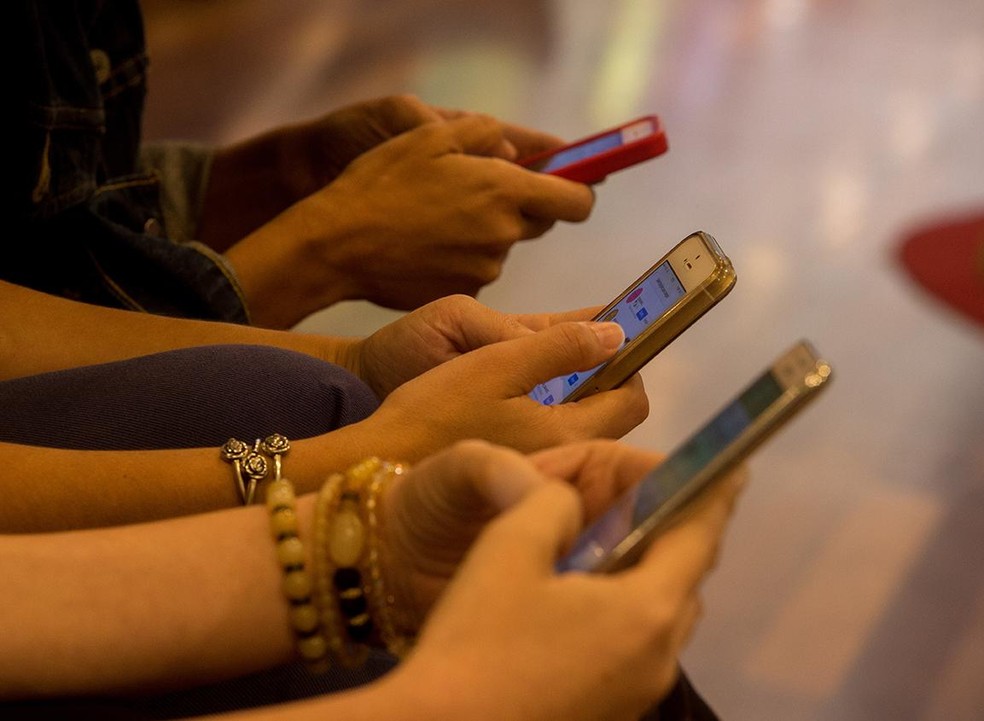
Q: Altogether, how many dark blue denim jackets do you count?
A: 1